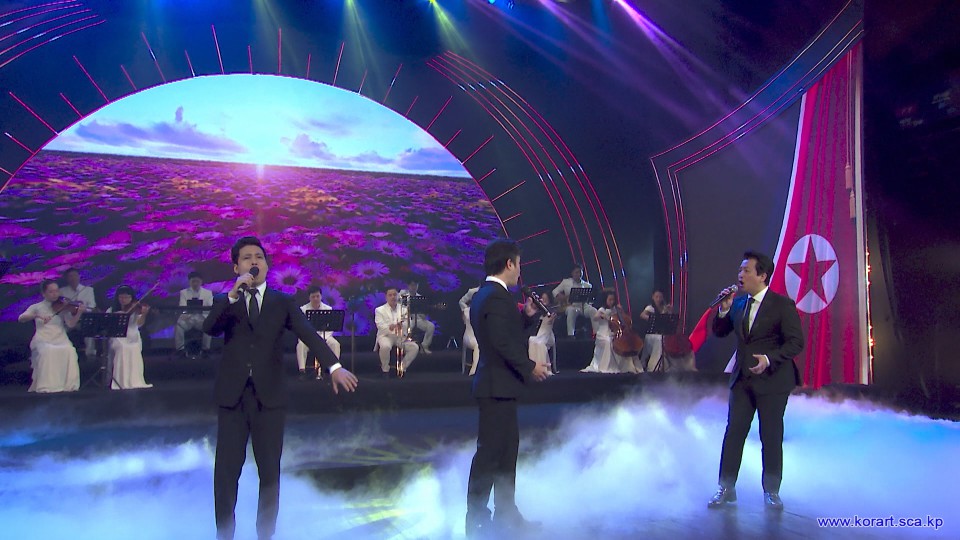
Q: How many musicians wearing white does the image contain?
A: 12